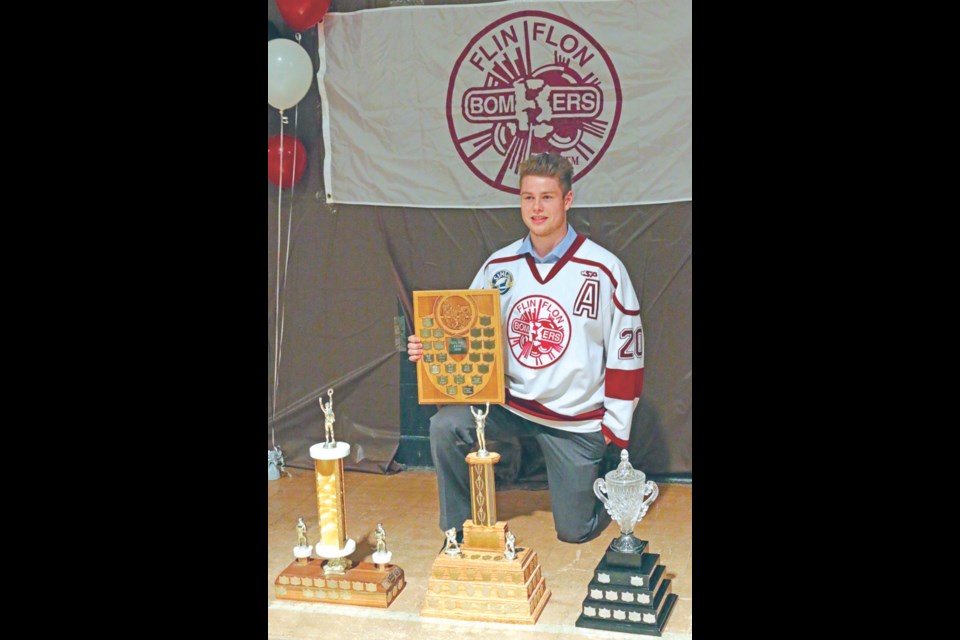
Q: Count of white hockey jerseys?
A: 1